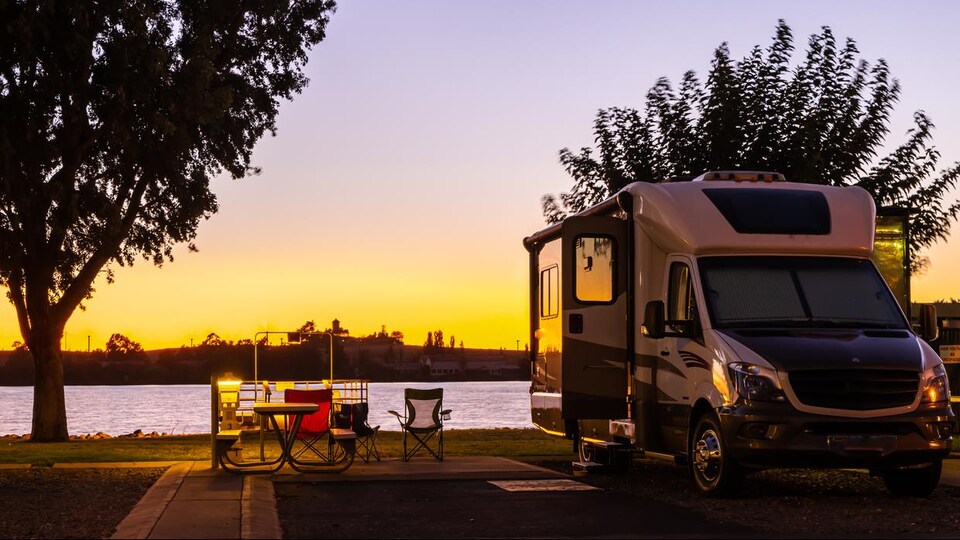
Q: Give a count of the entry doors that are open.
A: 1